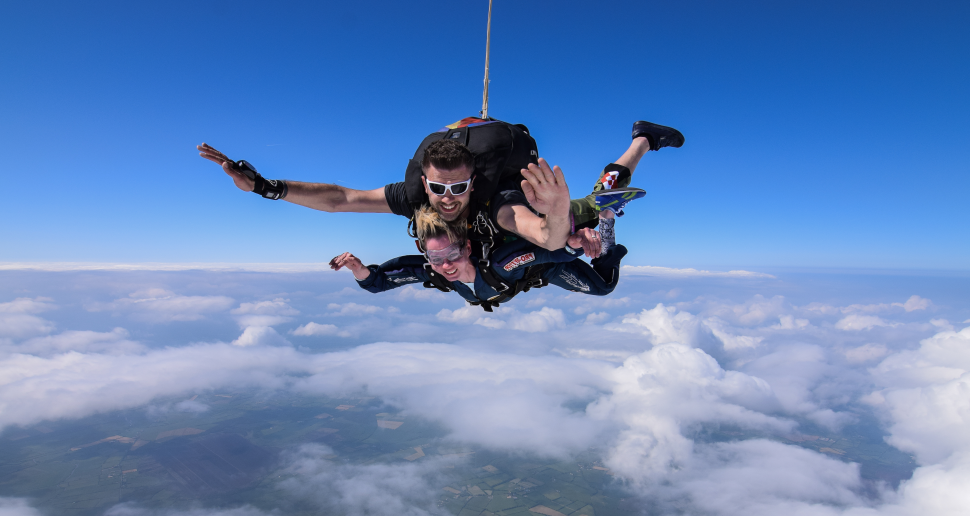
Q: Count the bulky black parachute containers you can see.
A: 1